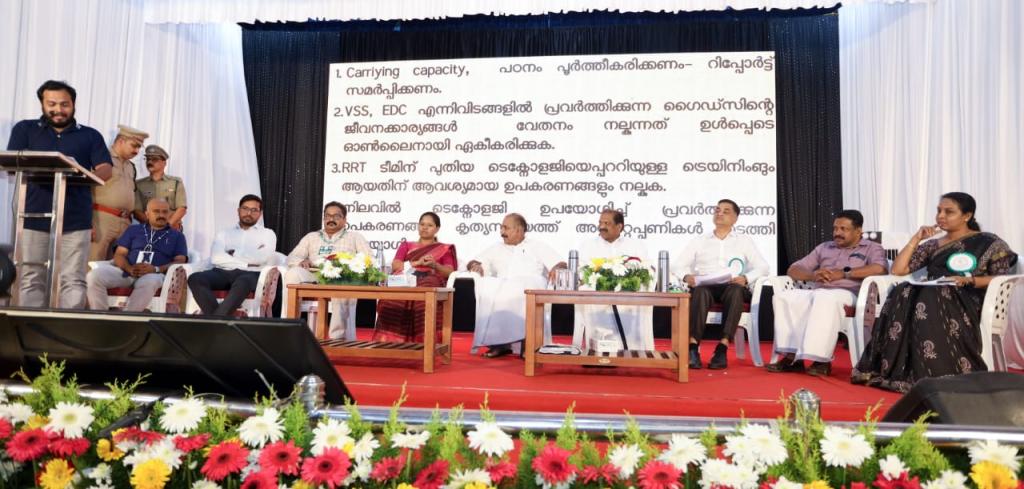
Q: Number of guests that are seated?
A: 9